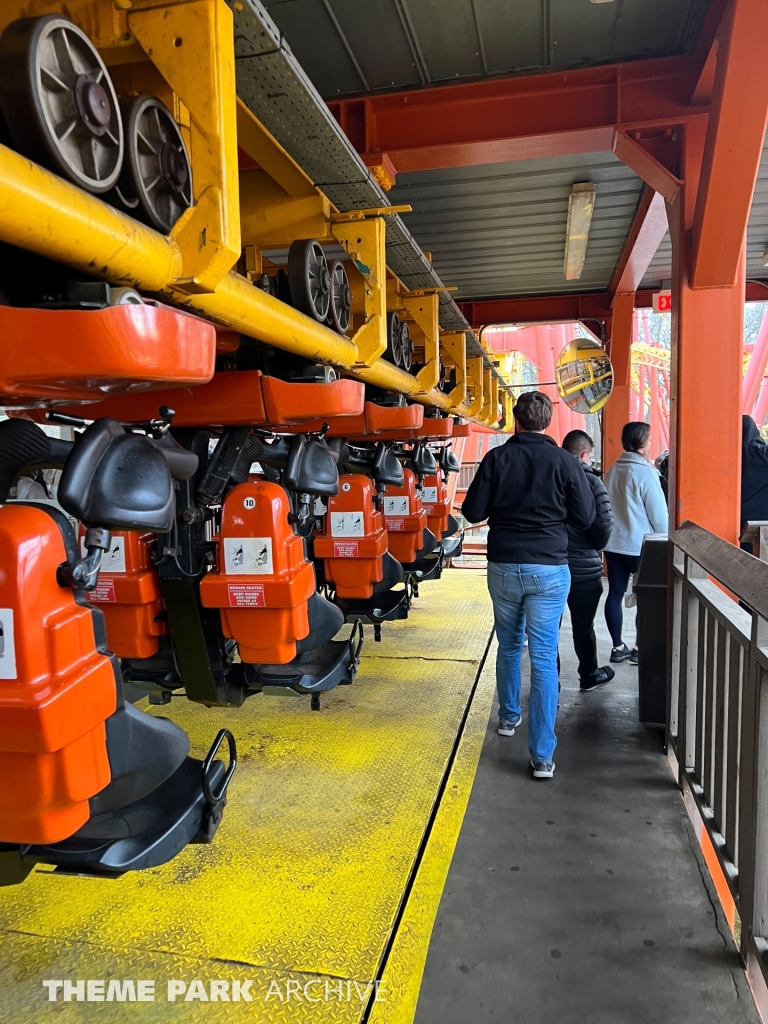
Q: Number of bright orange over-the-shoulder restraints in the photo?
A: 6